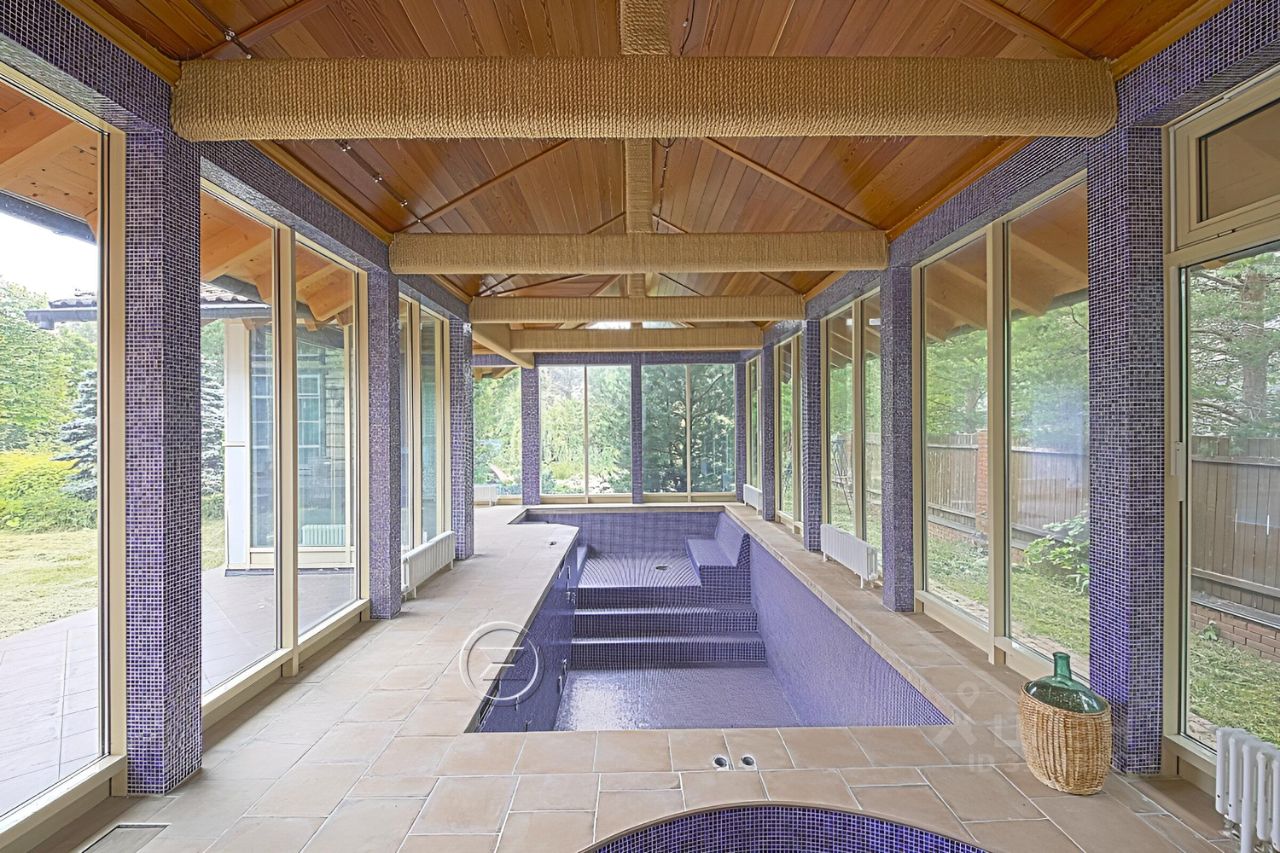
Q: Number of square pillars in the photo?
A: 10